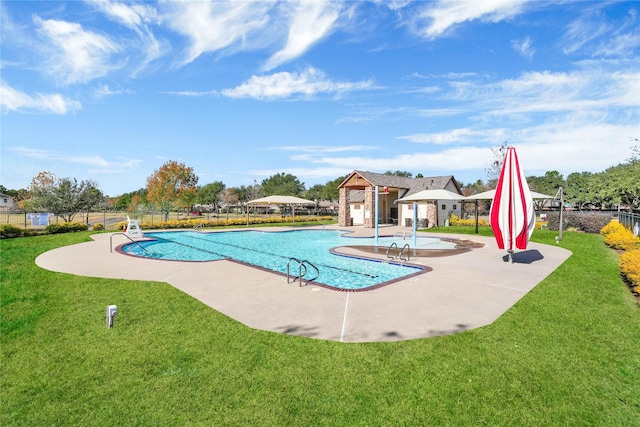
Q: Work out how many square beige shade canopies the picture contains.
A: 3